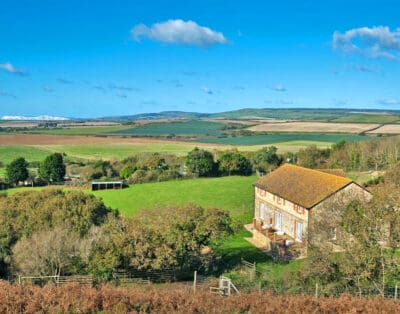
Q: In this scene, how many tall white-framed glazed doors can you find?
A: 3